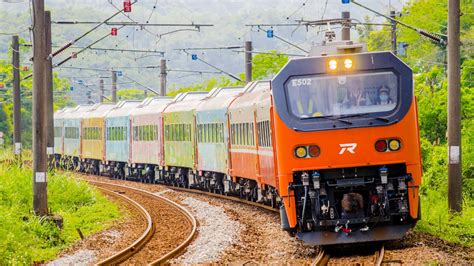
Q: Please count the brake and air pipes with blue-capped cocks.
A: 2